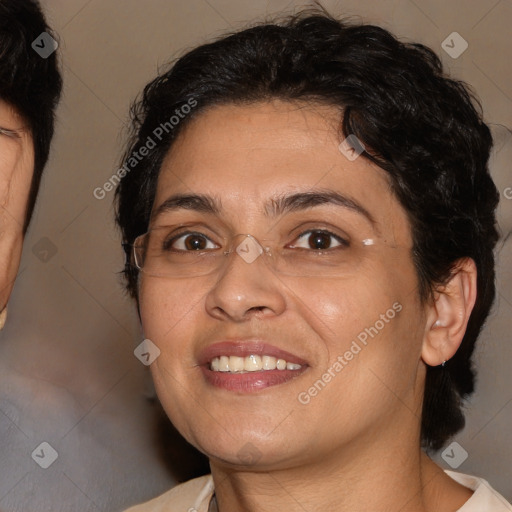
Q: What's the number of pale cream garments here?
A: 1